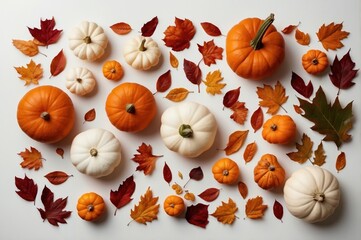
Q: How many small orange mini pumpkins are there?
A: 7